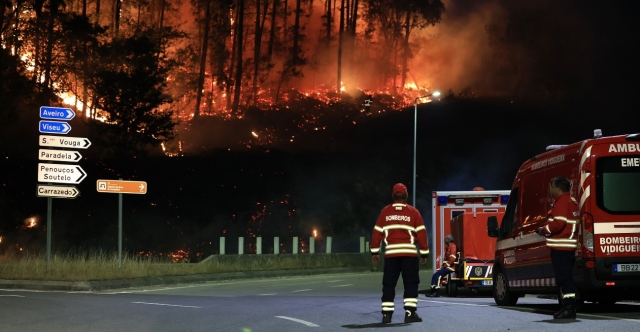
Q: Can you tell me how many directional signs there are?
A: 7